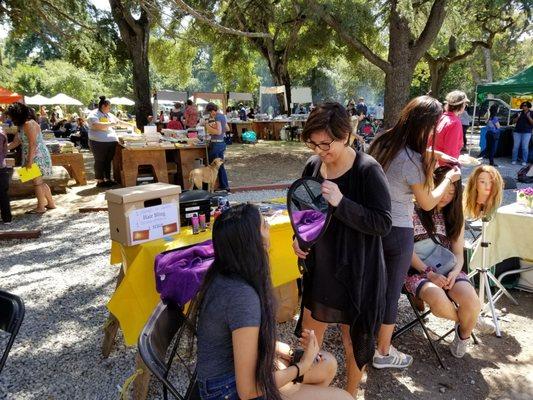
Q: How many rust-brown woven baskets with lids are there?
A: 0